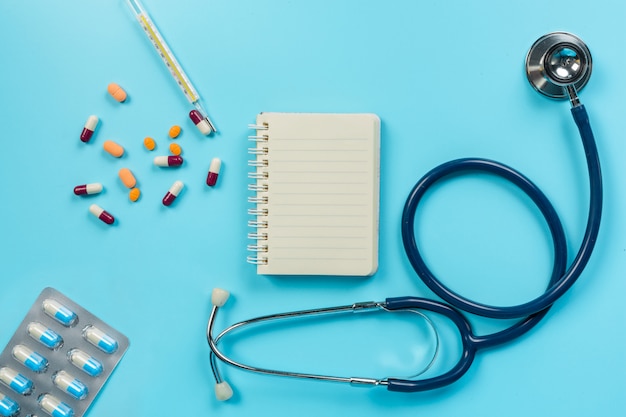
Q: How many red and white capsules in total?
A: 7